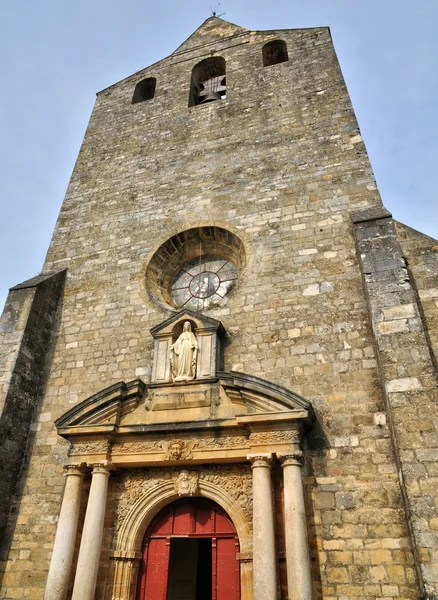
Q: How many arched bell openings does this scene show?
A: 3